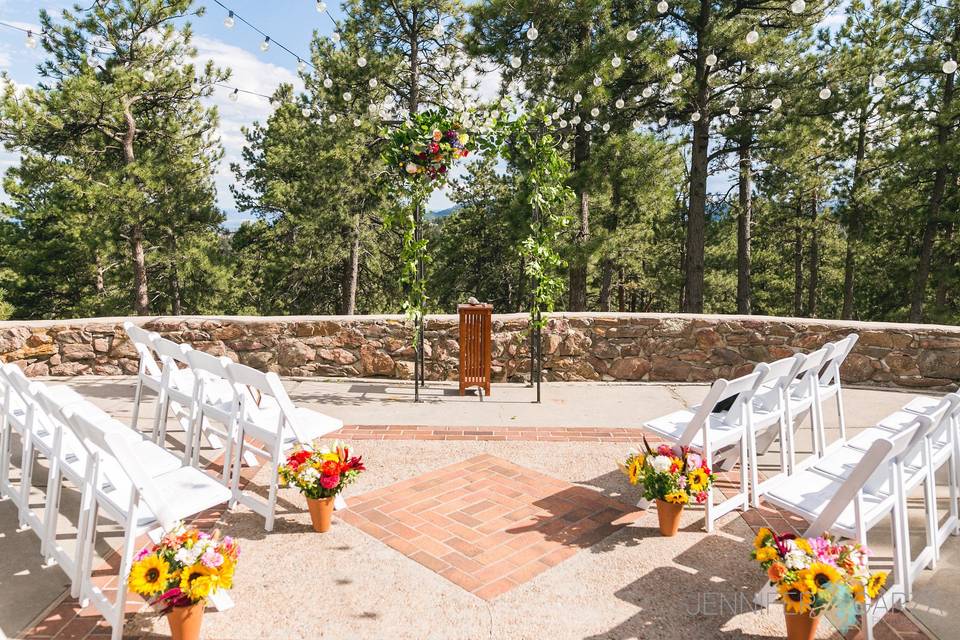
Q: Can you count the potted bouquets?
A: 4